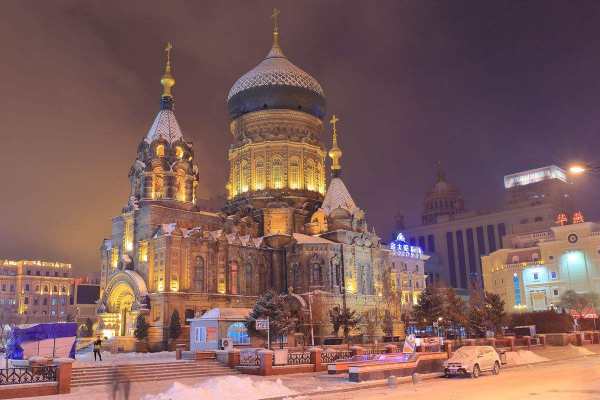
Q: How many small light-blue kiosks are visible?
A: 1